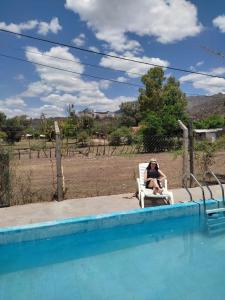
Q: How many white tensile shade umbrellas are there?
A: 0